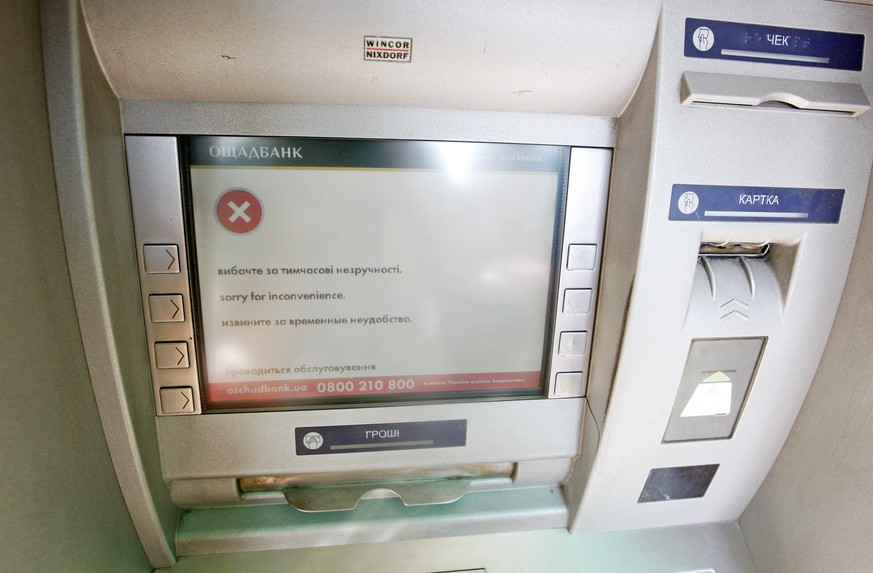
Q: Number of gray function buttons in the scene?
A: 8